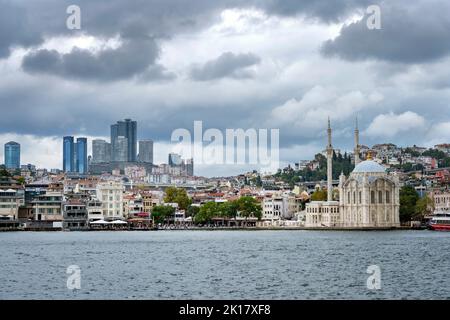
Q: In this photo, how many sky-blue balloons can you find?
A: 0